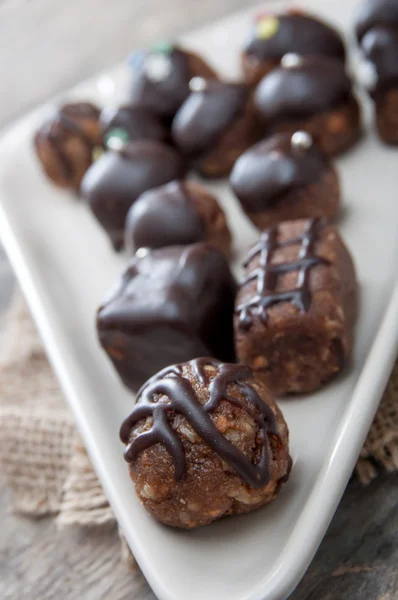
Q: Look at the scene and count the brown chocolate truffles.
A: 14